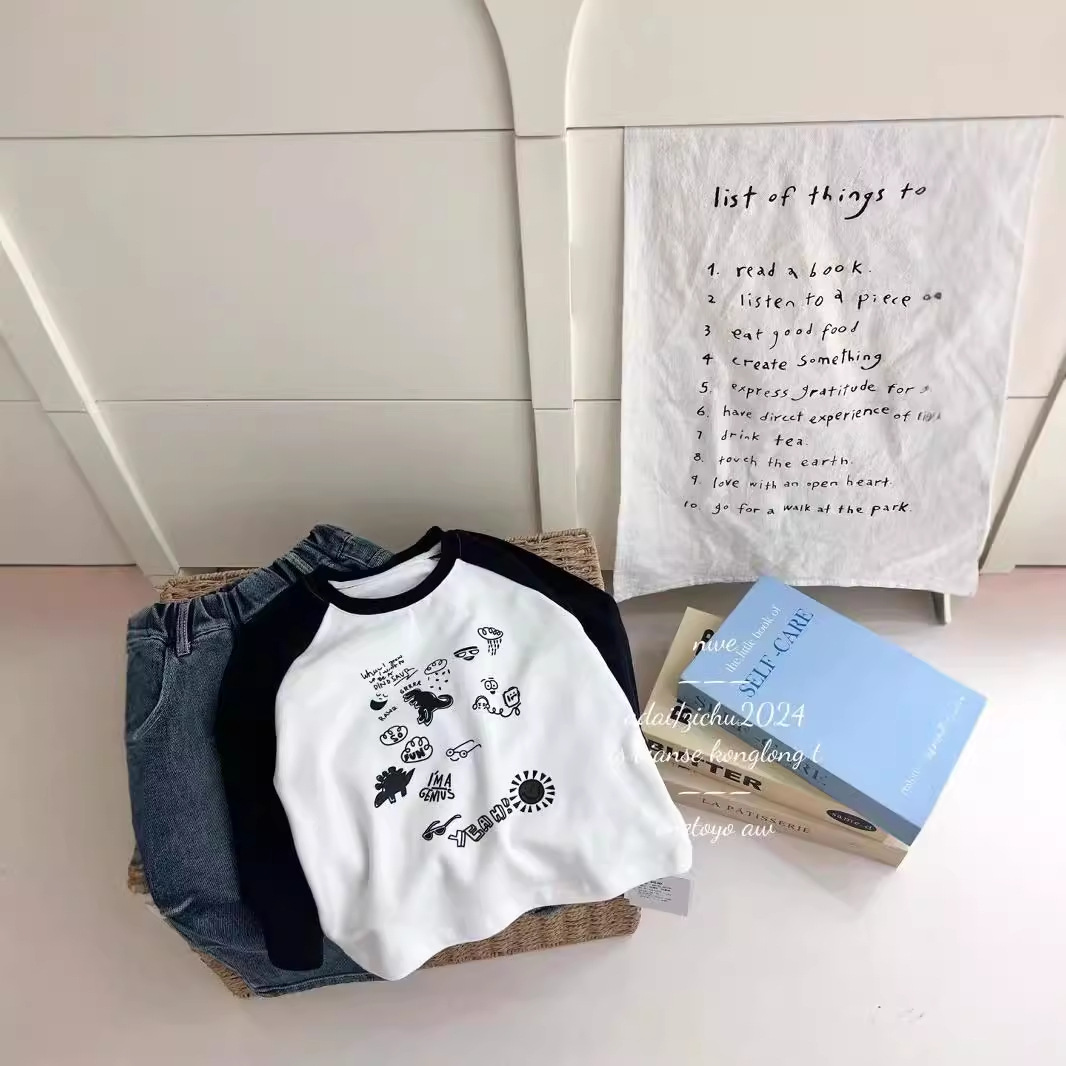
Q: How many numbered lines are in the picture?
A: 10